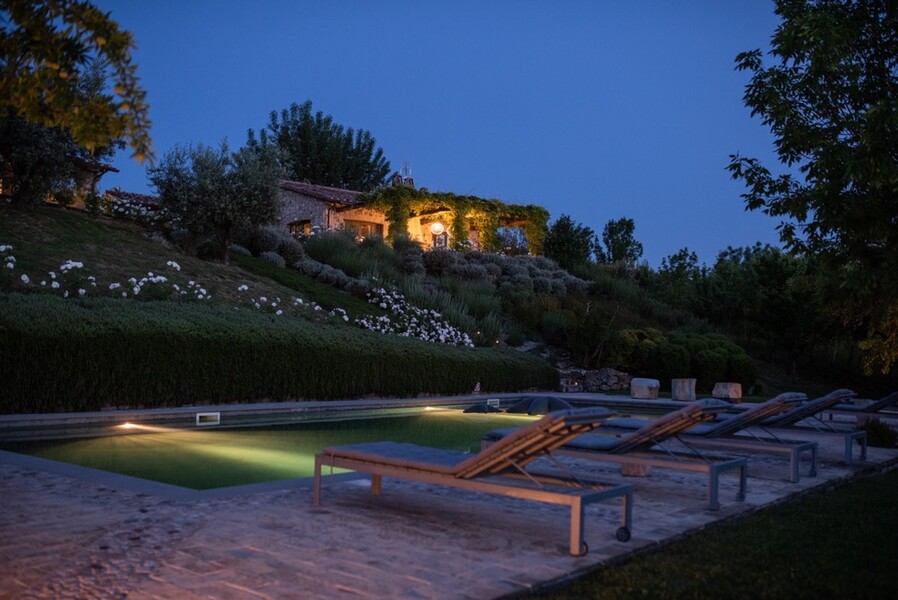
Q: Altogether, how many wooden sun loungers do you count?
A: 5